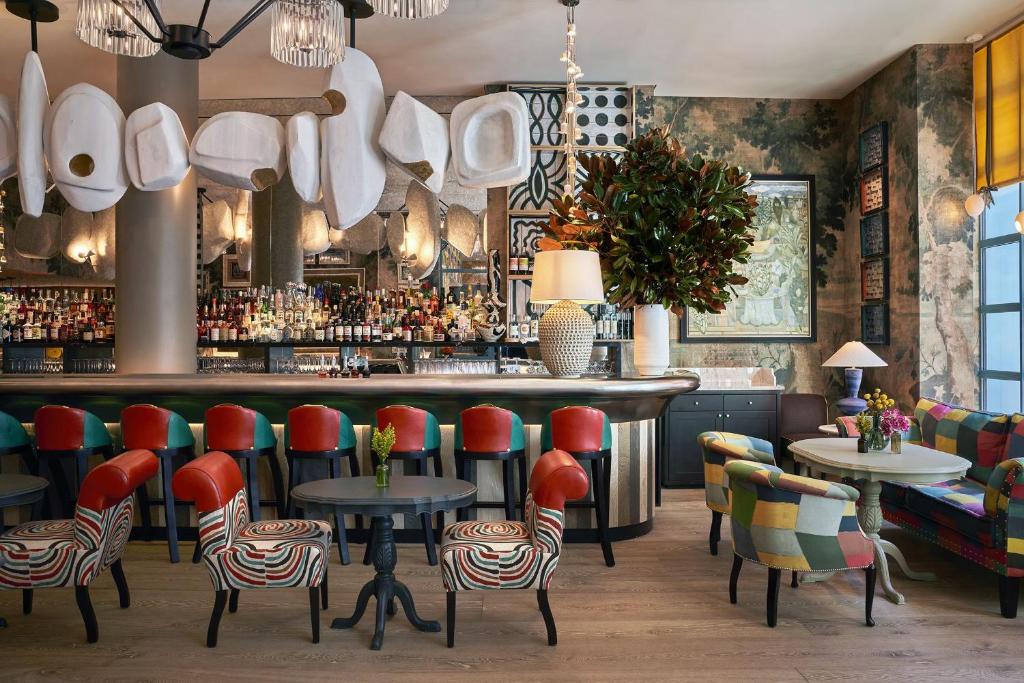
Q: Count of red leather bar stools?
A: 7